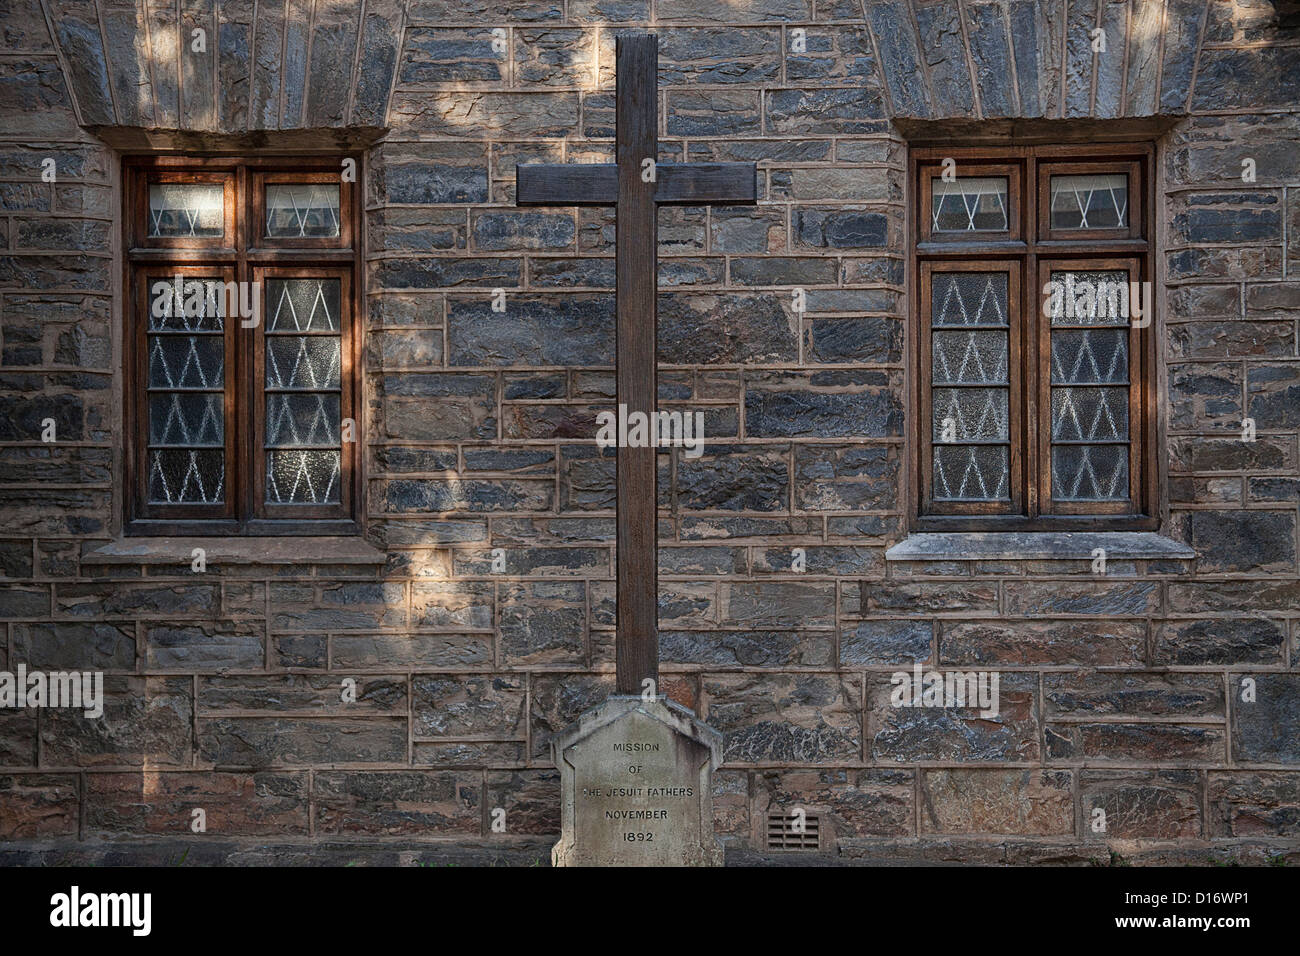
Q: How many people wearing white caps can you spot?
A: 0